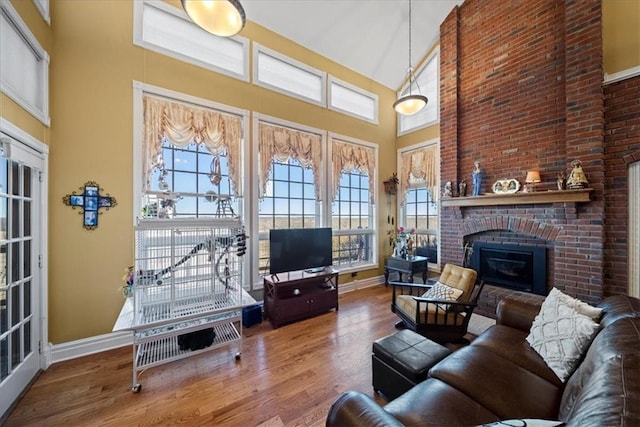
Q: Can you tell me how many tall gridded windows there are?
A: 4